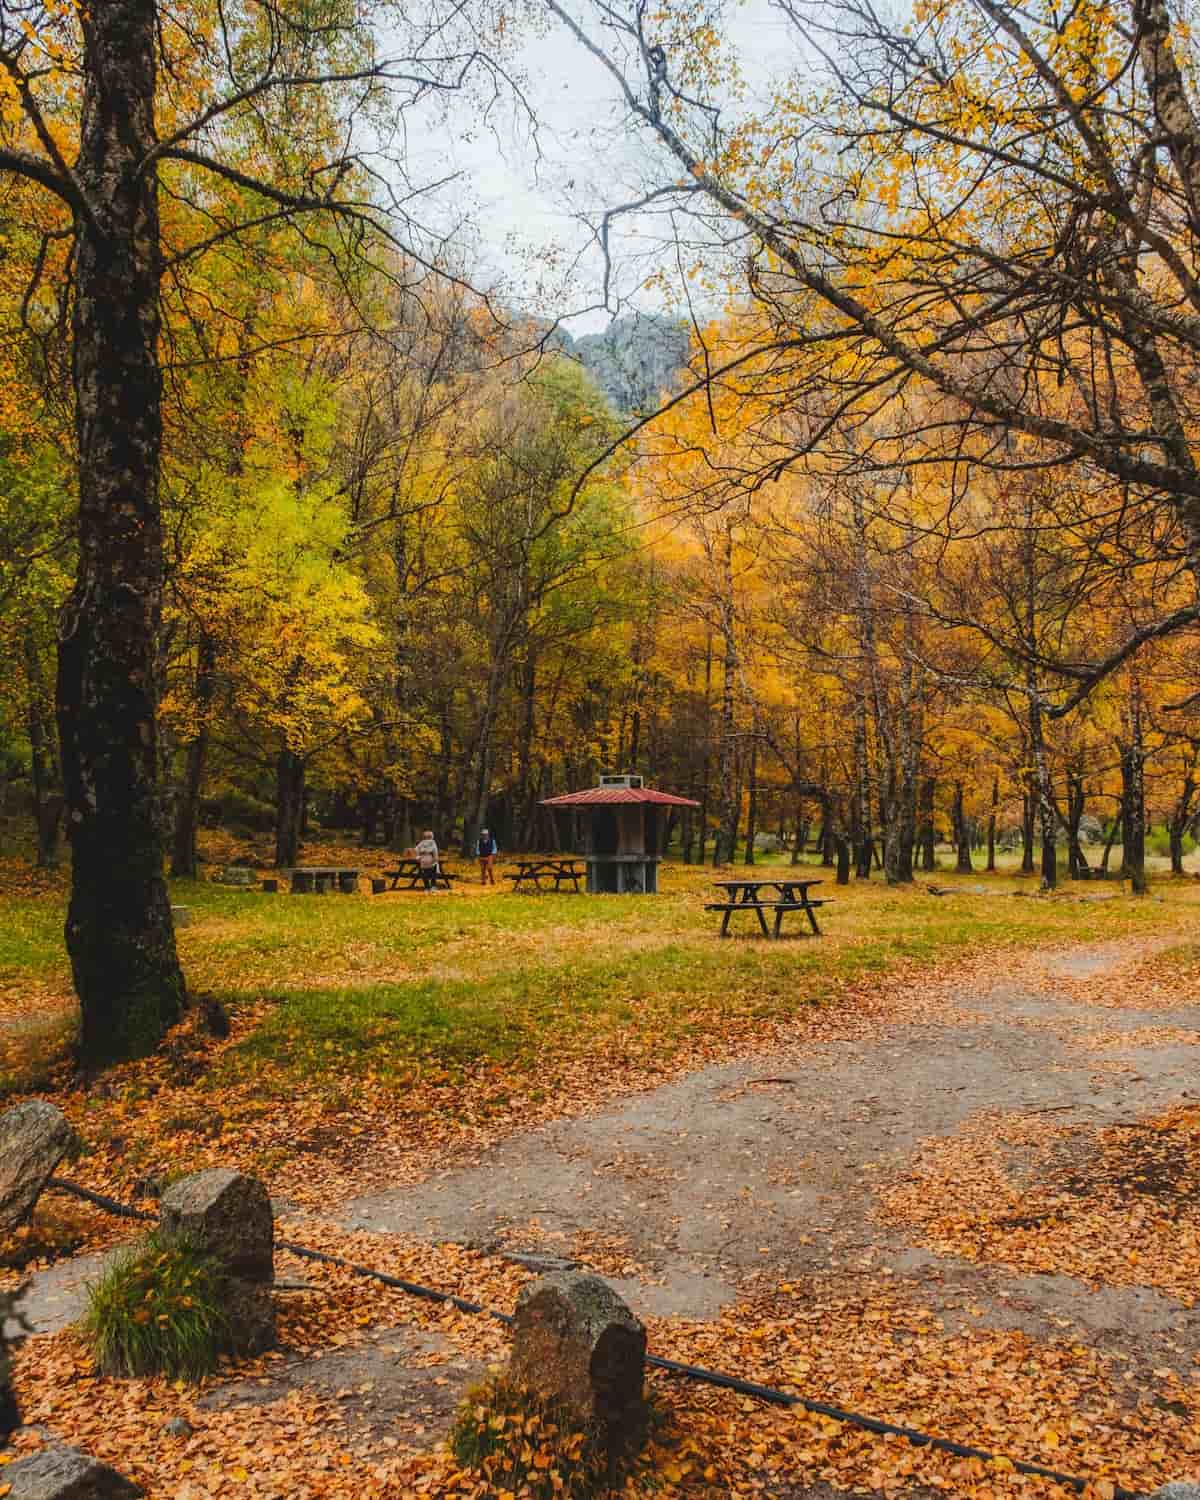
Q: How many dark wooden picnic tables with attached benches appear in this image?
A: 3